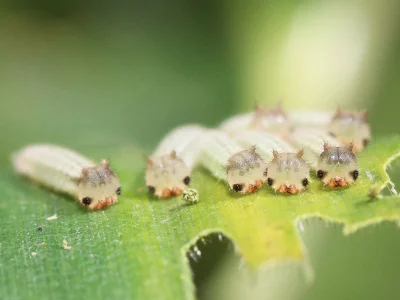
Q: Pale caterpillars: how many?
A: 7